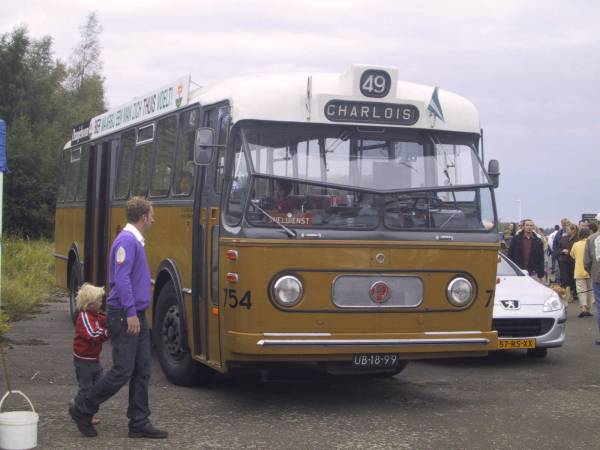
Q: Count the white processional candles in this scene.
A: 0